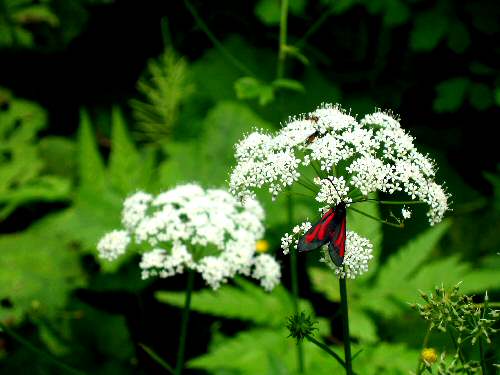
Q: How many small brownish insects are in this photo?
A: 2